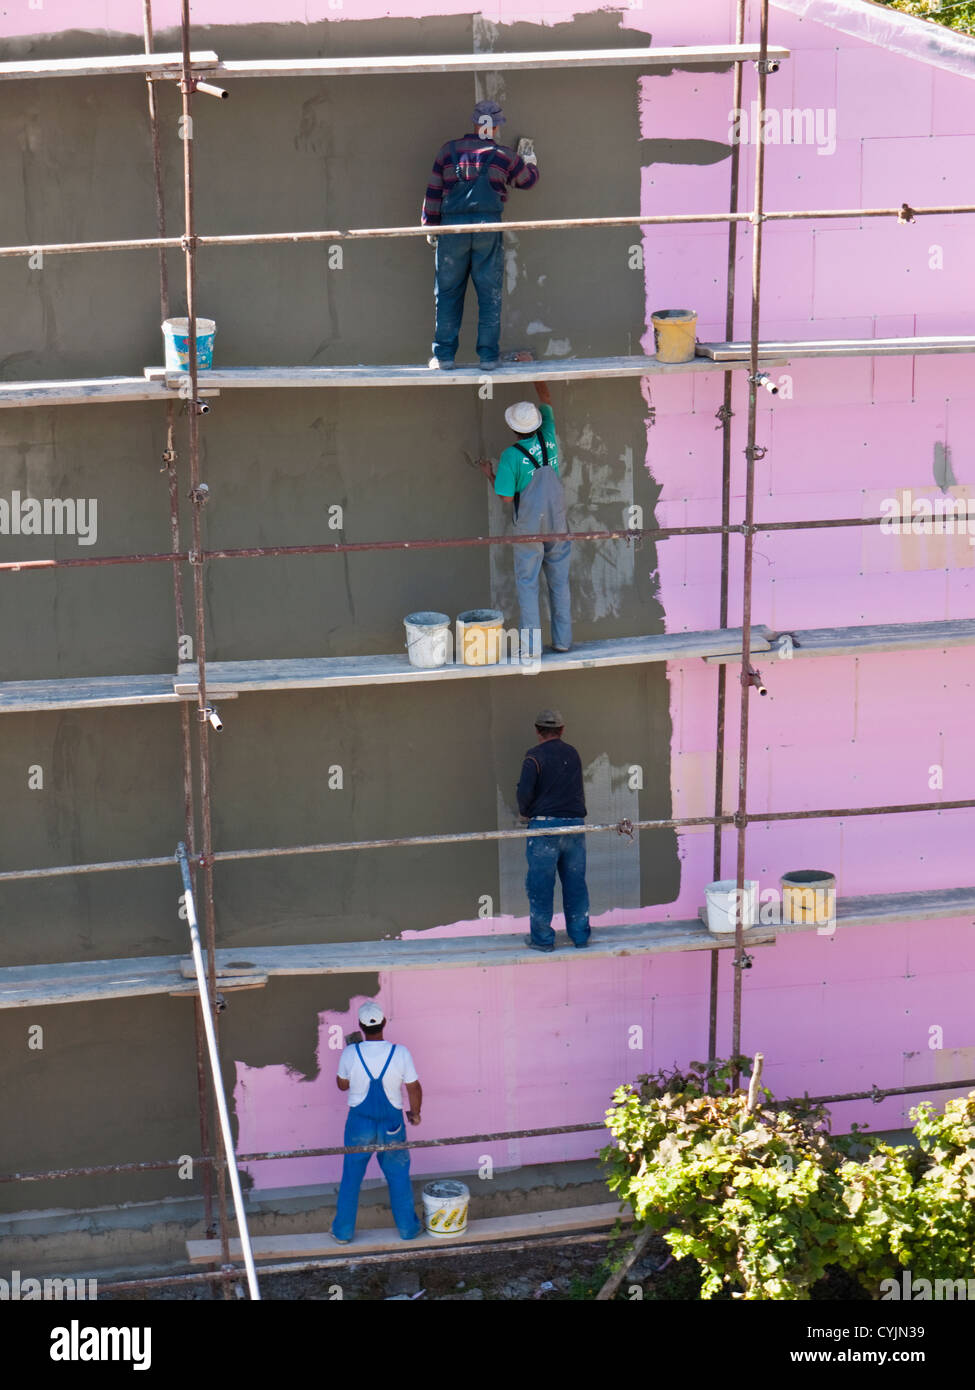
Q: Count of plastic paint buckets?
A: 7